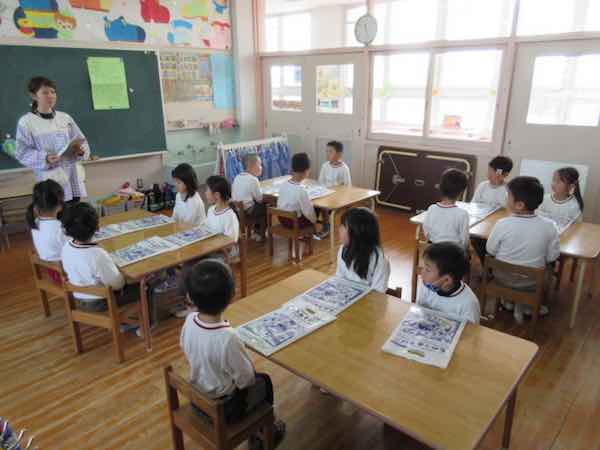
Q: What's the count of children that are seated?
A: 14